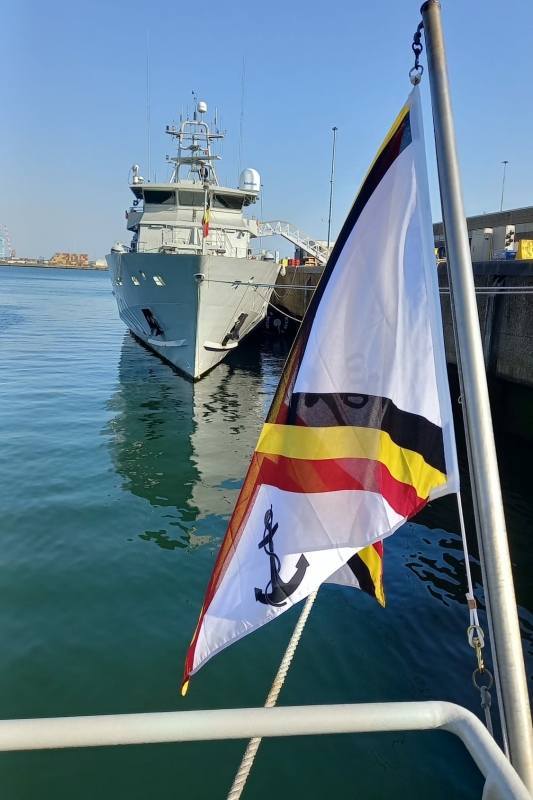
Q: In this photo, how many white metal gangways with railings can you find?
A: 1